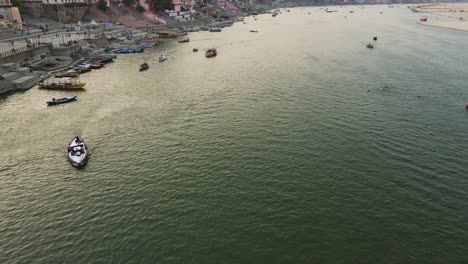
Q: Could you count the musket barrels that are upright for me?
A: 0